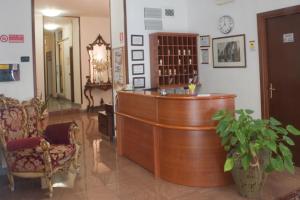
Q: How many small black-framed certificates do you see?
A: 4